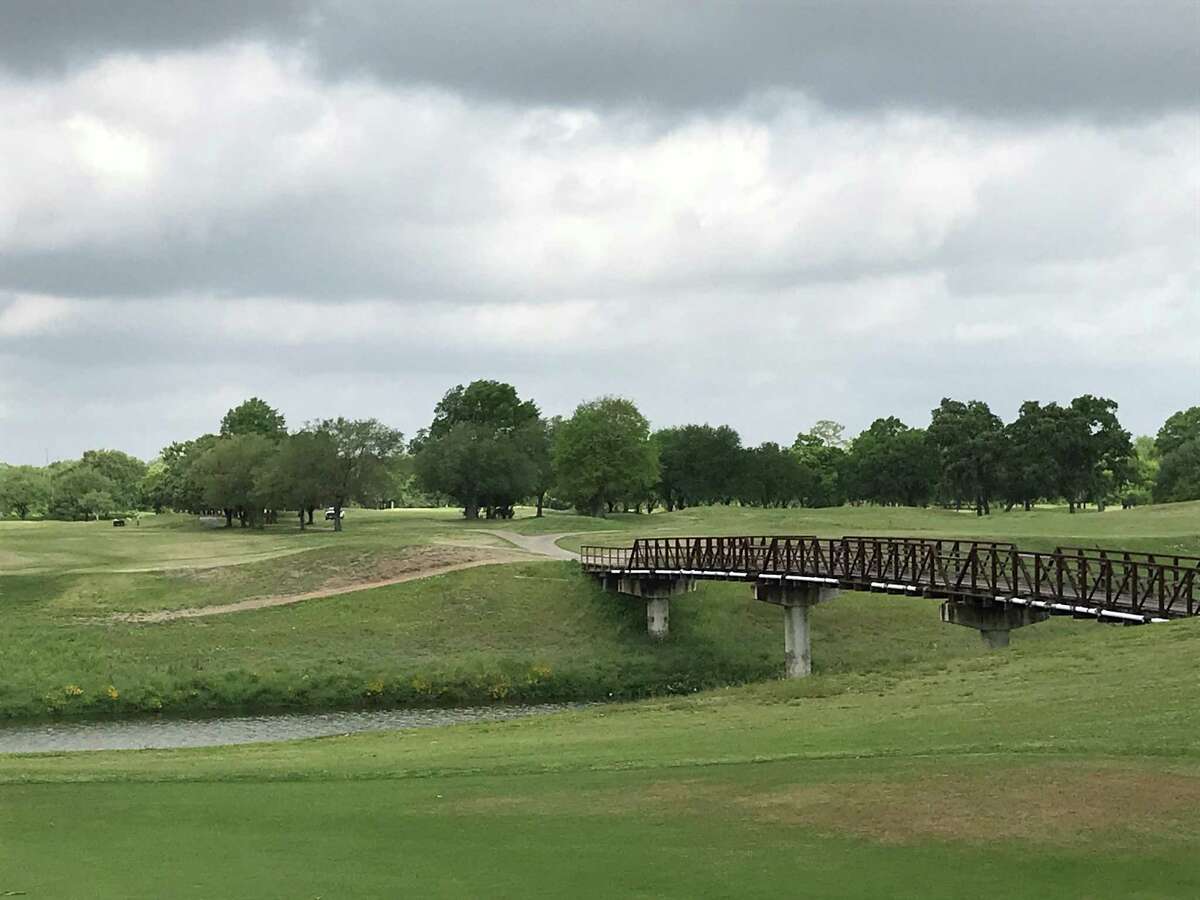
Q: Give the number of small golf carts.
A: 2